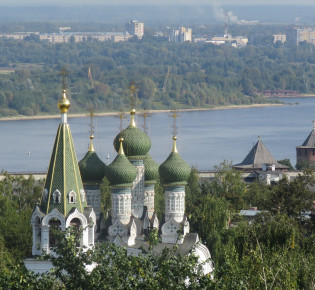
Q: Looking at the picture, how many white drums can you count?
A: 5